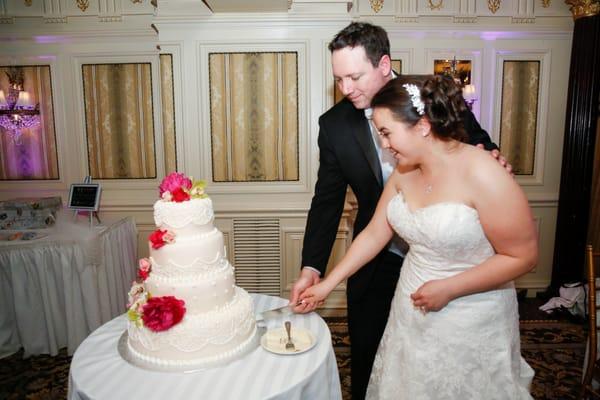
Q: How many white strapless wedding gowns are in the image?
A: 1